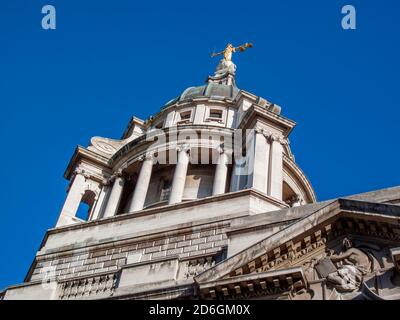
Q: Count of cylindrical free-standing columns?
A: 4